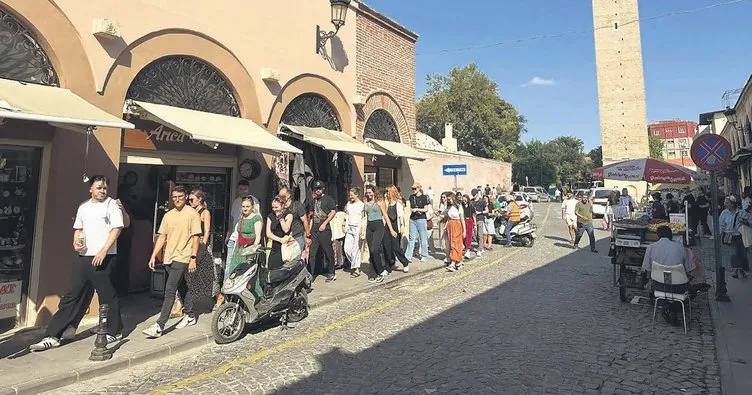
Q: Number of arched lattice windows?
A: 4